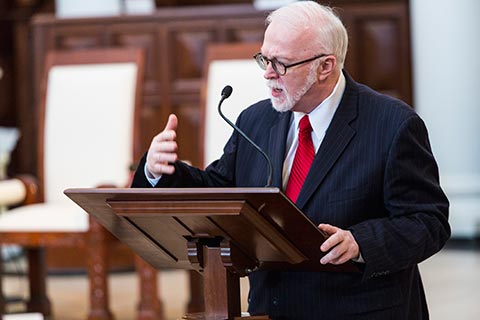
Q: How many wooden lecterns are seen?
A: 1